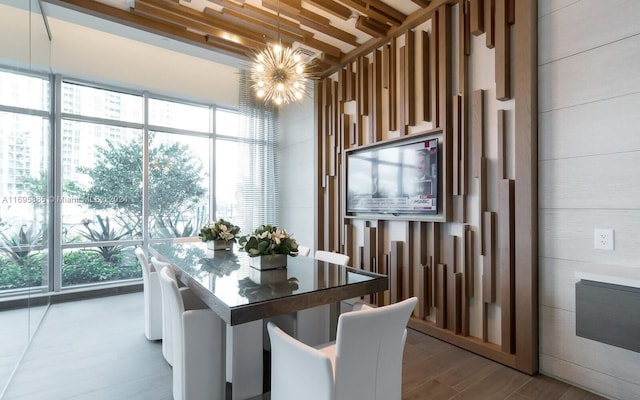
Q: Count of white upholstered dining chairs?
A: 6